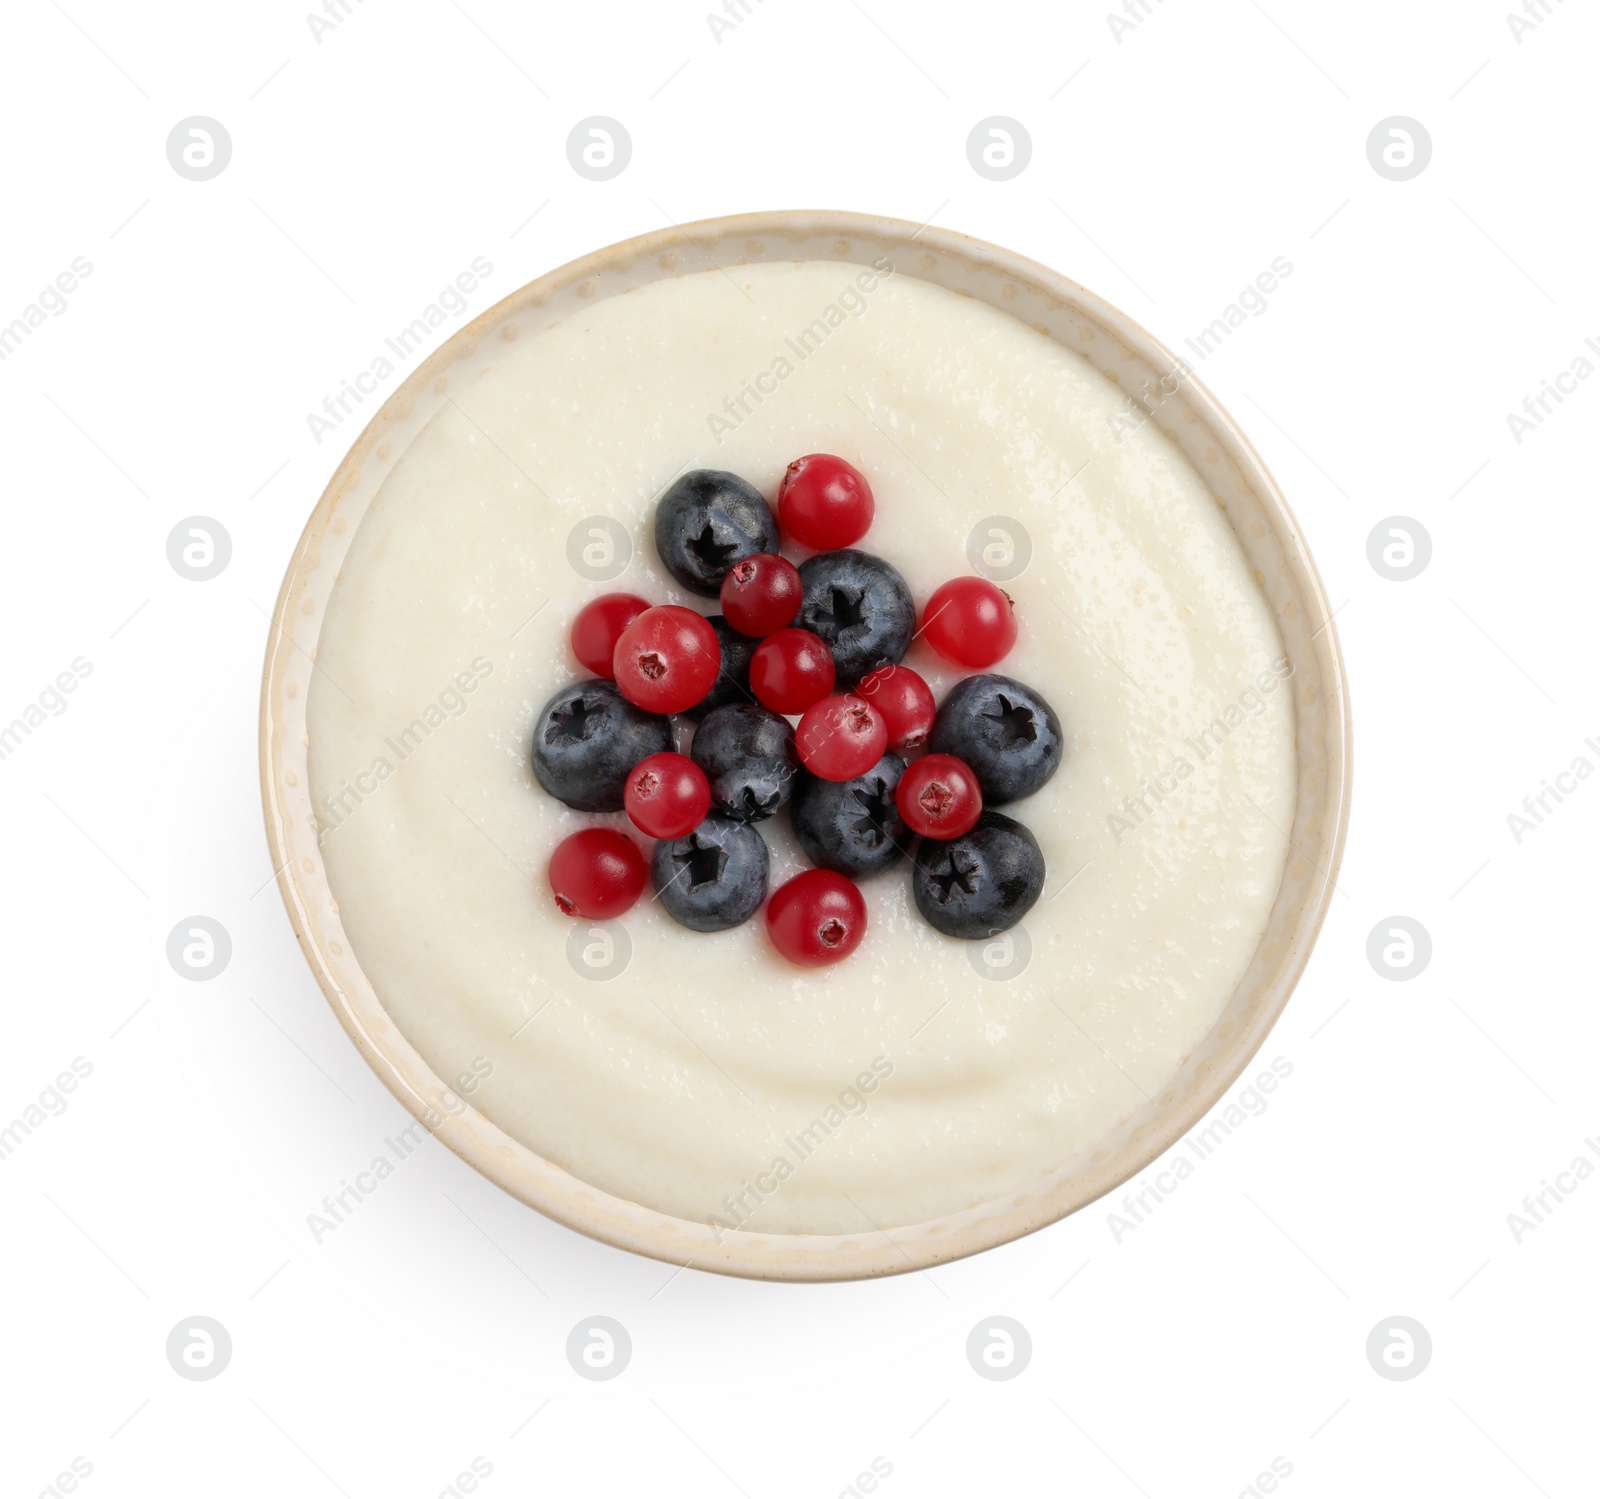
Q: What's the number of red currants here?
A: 12